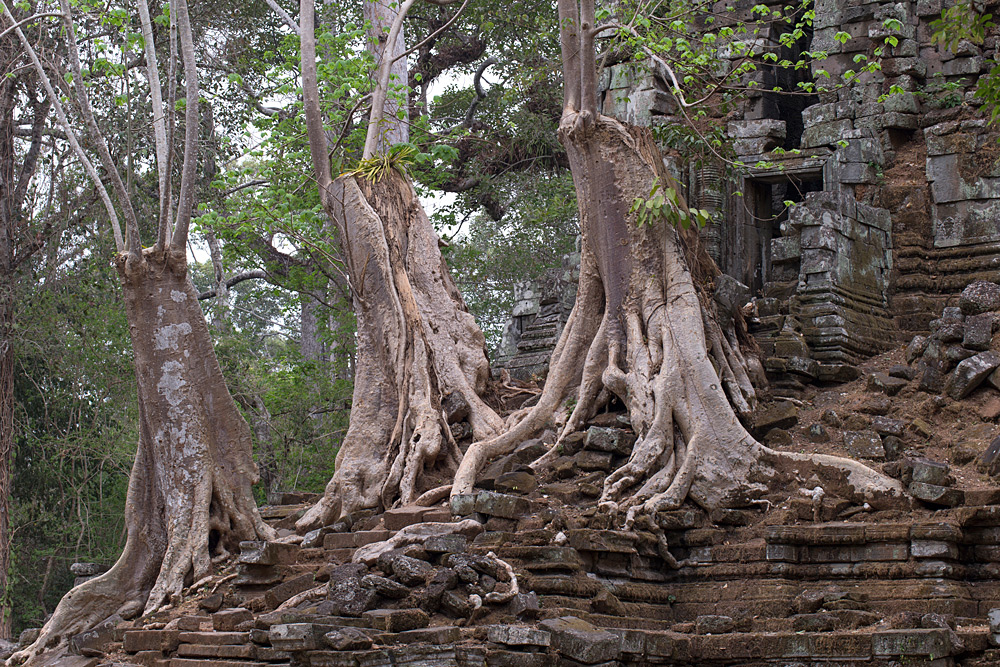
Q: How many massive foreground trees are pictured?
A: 3